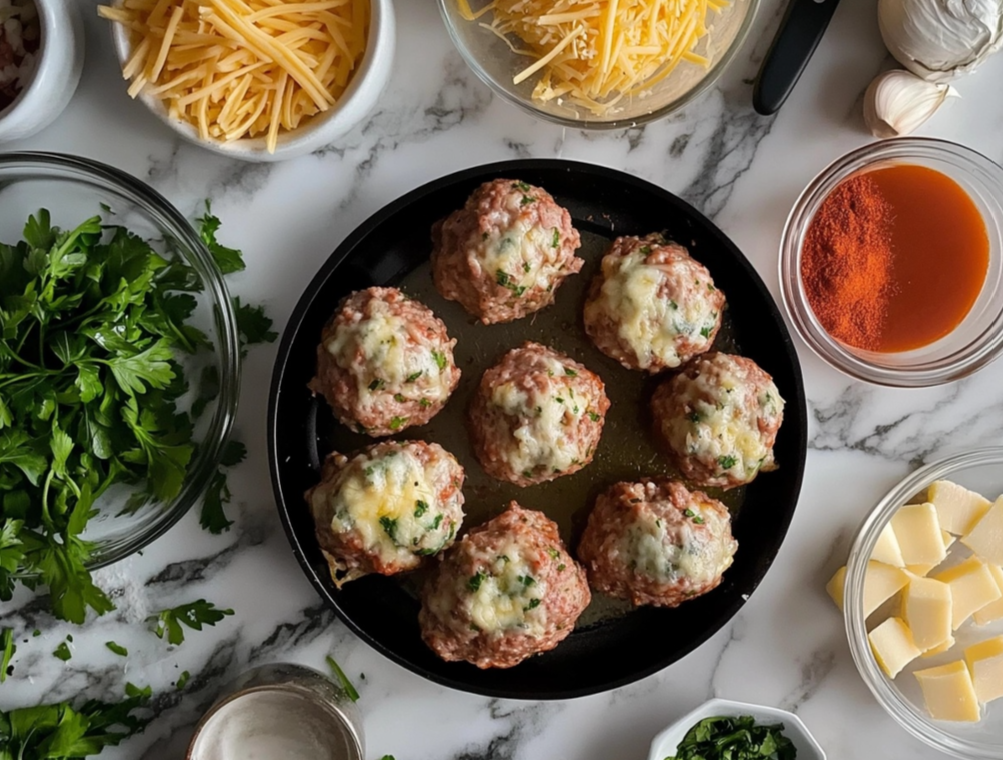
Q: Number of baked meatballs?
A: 8